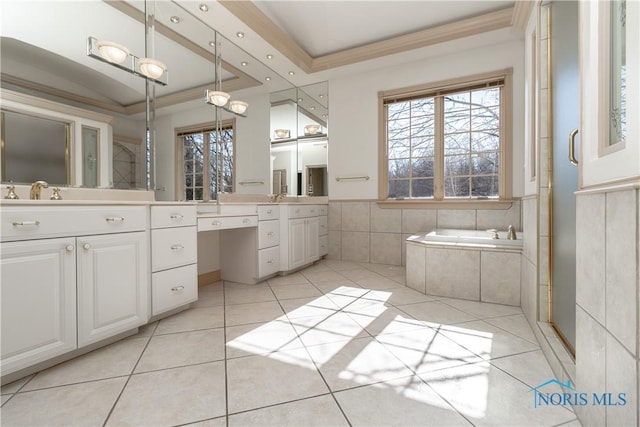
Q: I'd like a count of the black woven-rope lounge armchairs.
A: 0